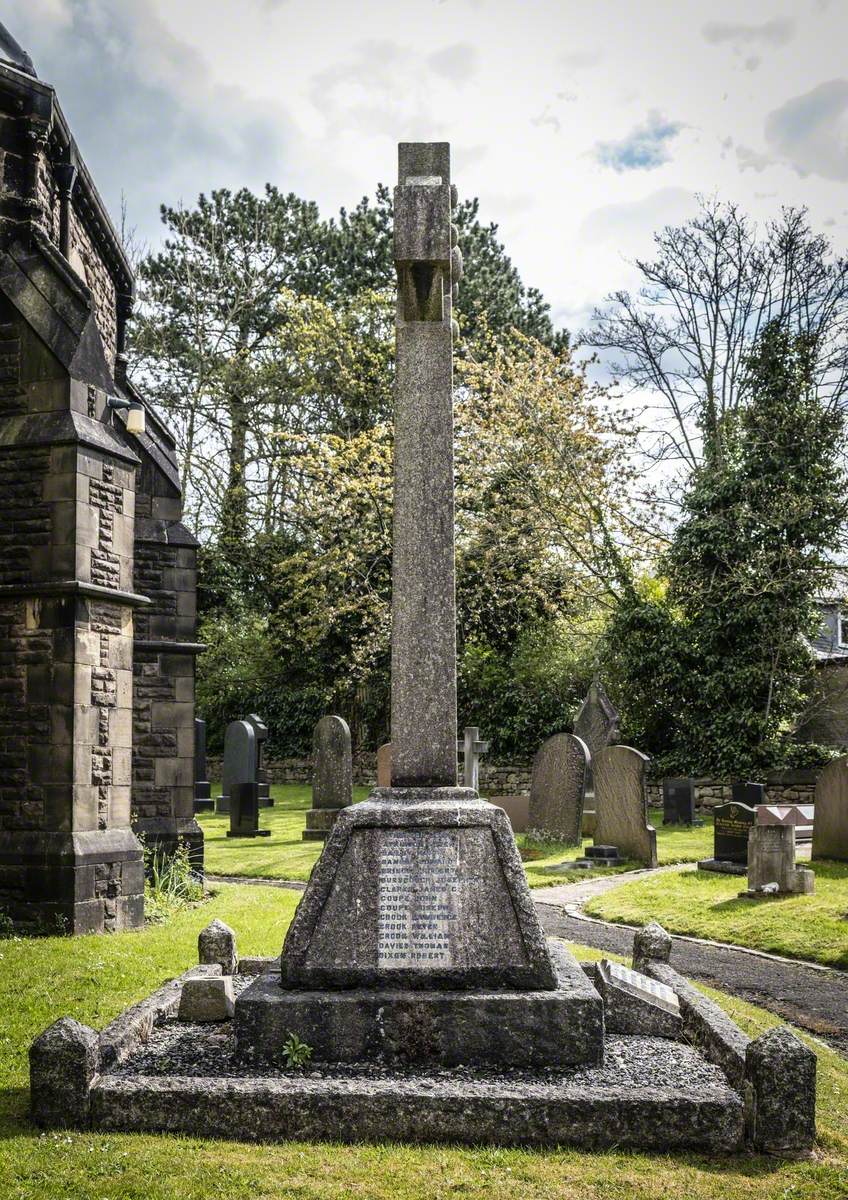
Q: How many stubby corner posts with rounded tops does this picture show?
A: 4